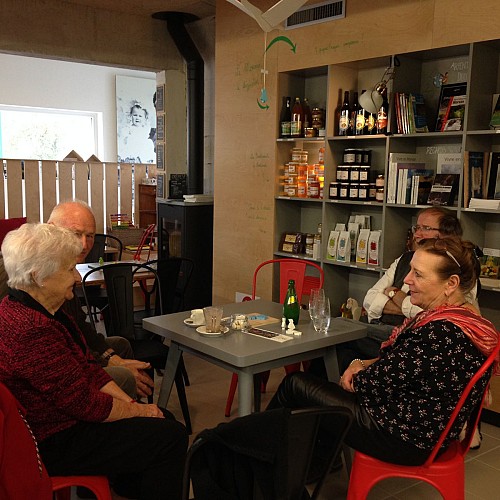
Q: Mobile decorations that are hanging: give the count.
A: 1